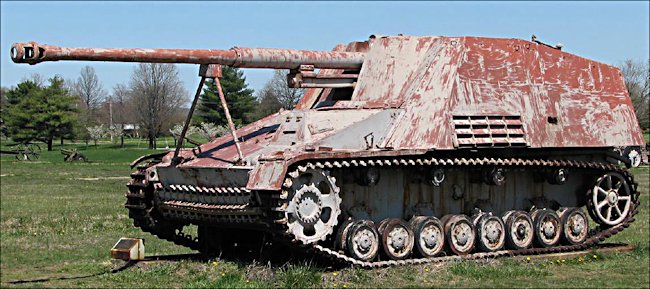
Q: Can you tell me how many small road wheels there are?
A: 8